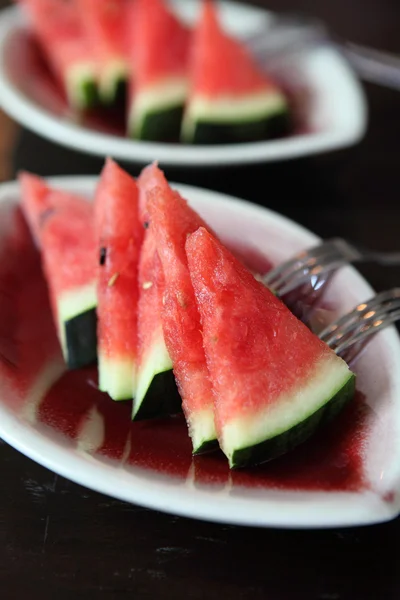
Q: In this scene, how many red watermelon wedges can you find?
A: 9